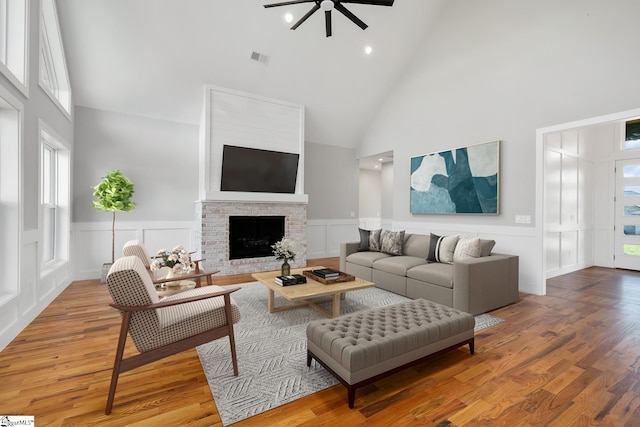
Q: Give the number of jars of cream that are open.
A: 0